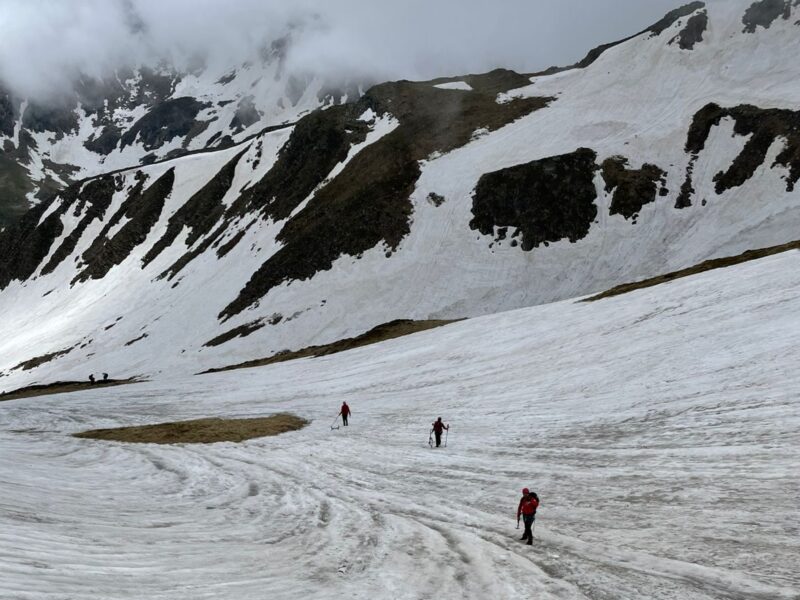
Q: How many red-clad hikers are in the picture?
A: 3